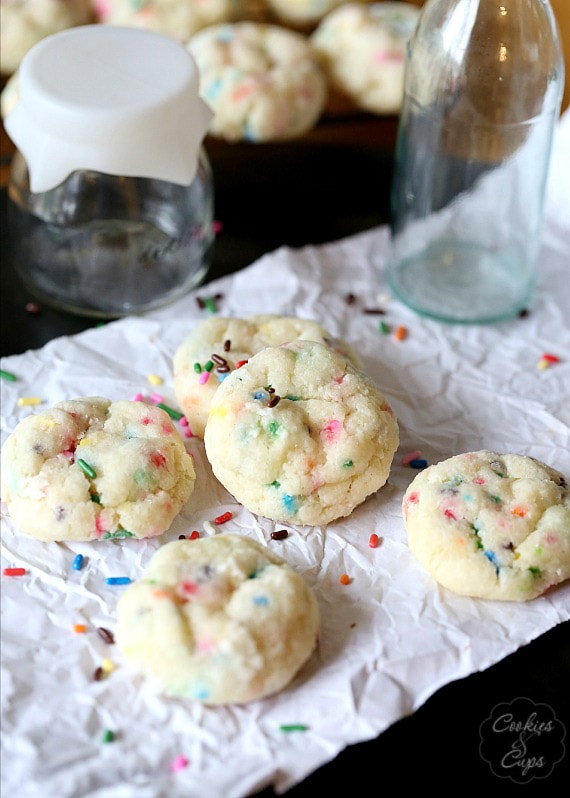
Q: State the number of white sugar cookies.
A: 11